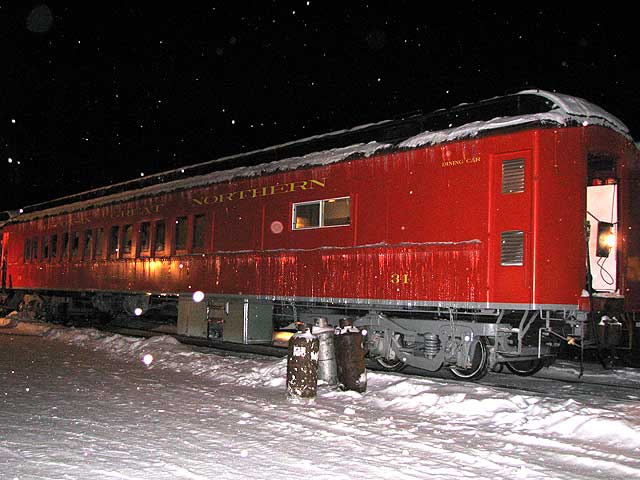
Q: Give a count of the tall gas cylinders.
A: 3